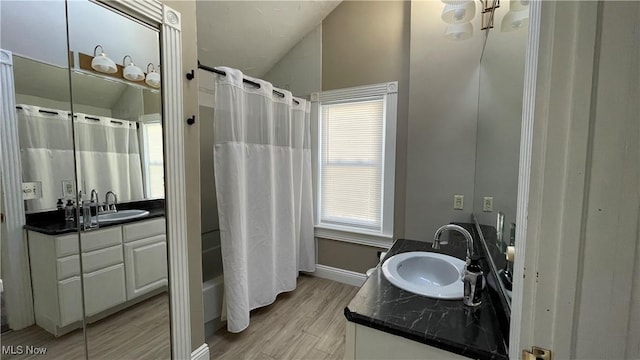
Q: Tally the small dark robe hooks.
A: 2